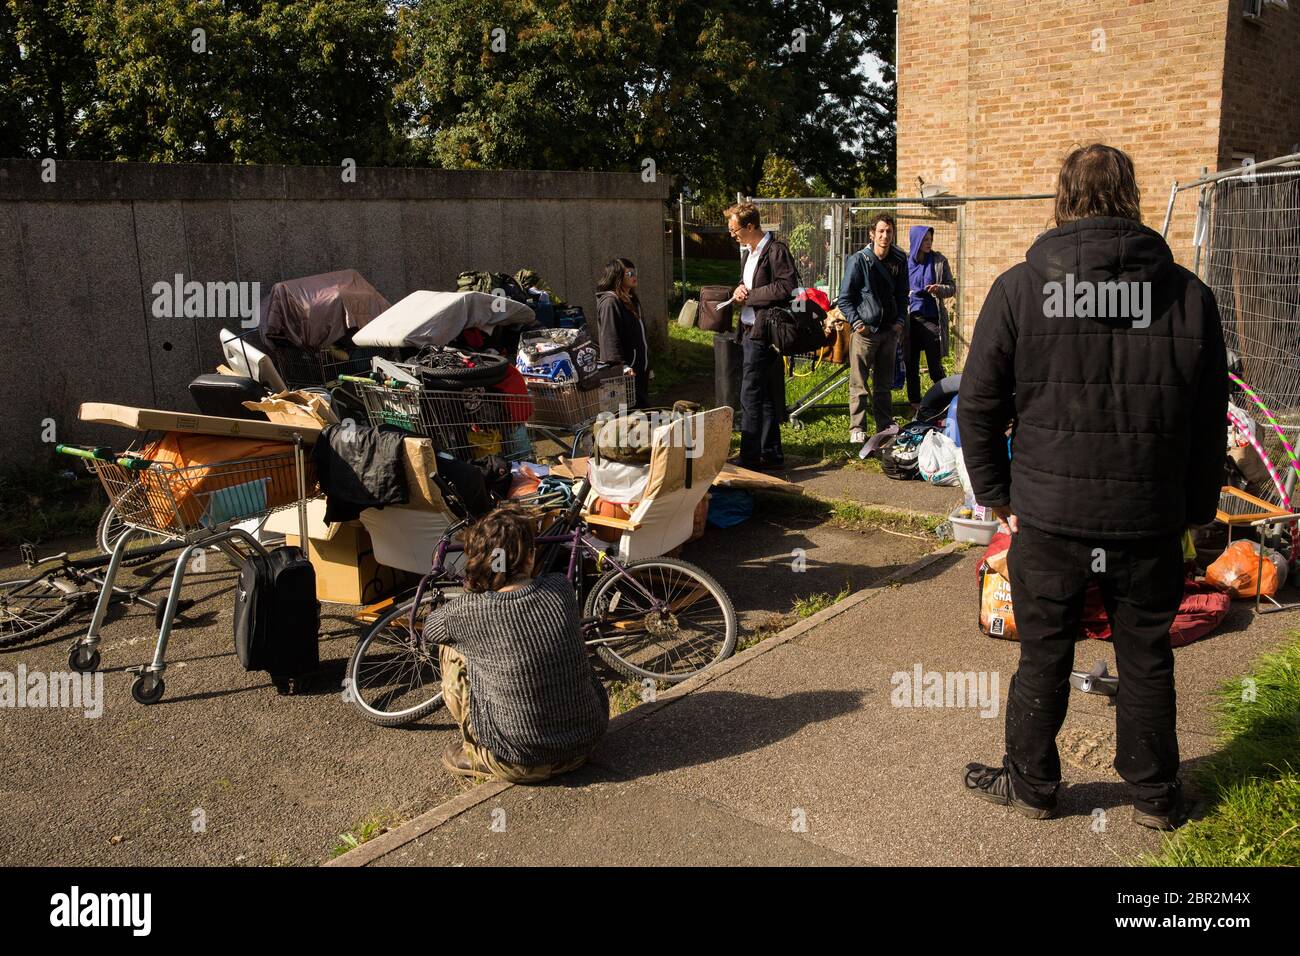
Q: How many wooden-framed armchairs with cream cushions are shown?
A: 2